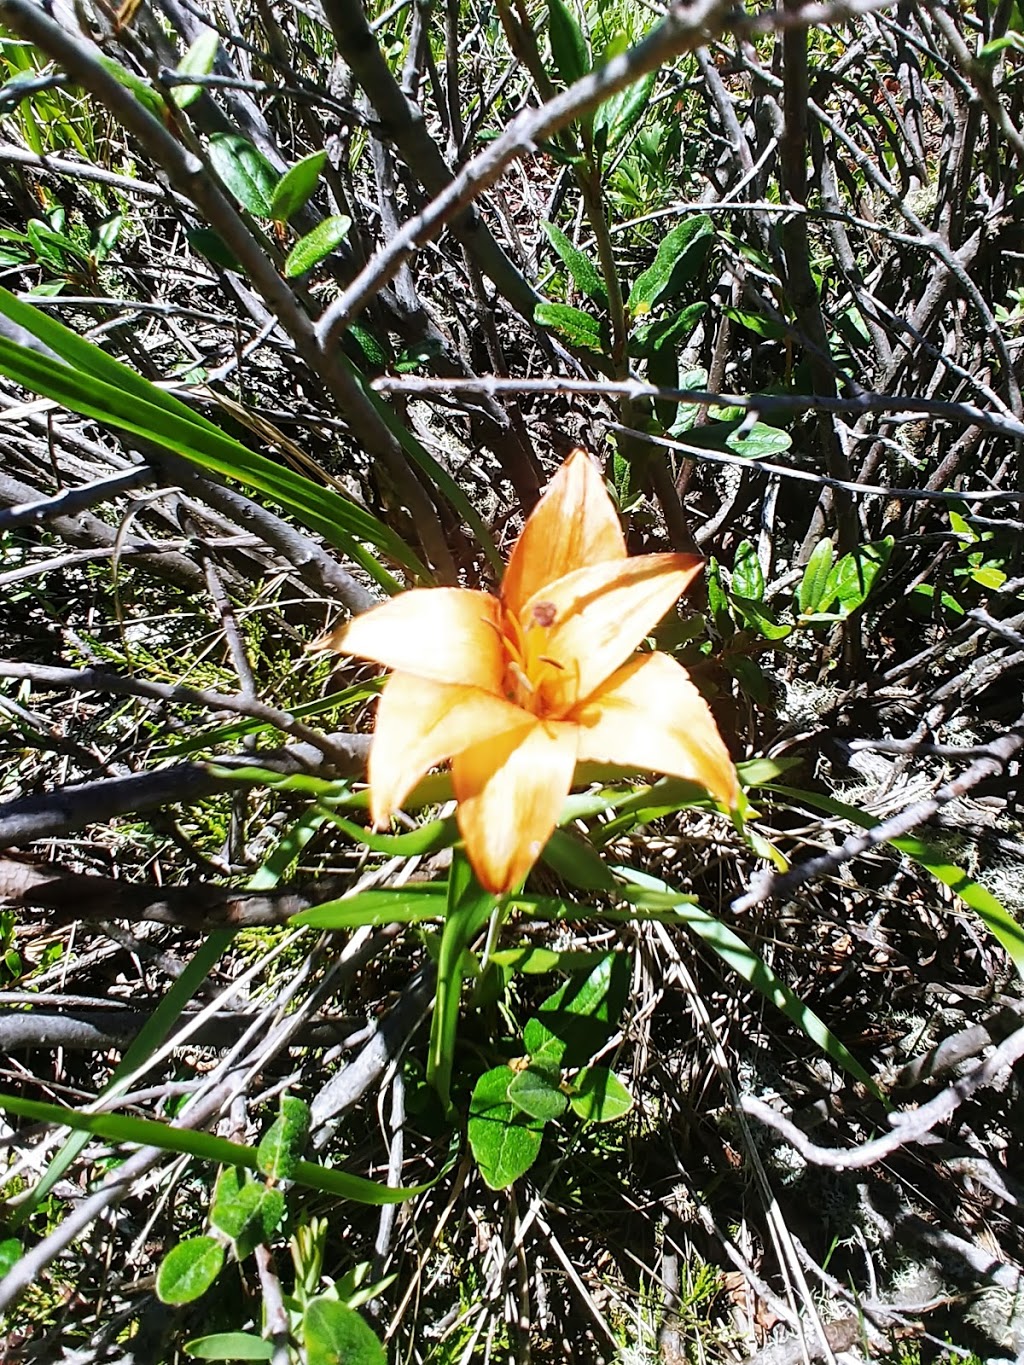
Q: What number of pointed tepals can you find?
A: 6